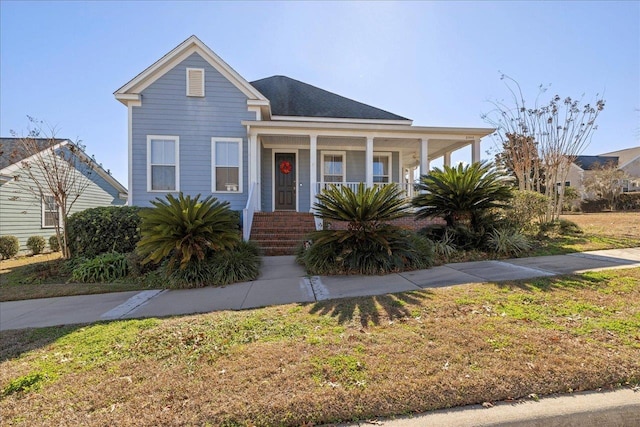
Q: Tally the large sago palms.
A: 3